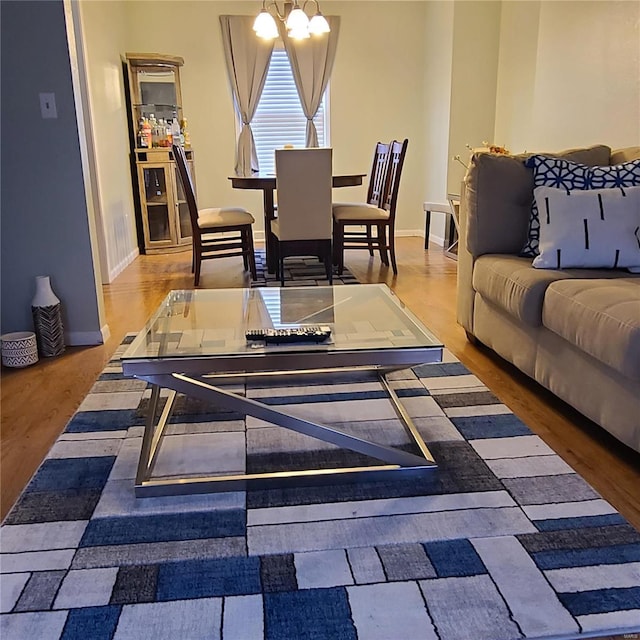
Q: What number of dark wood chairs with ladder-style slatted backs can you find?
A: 3